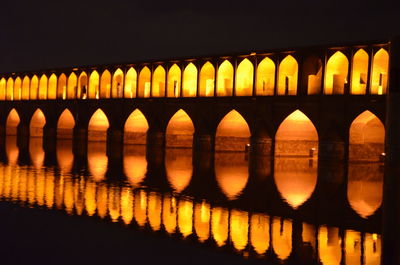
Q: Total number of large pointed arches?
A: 9